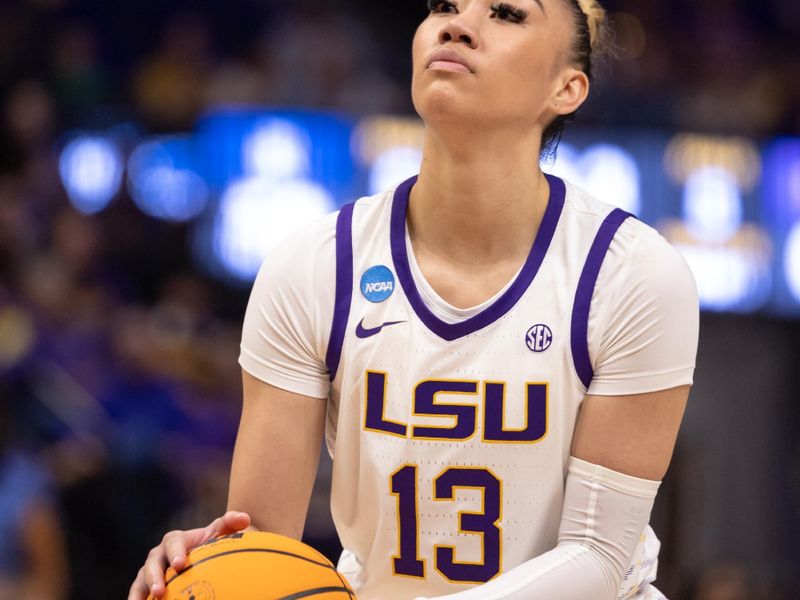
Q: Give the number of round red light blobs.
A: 0